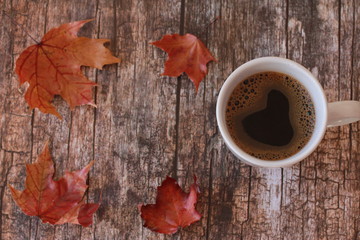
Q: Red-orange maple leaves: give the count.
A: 4